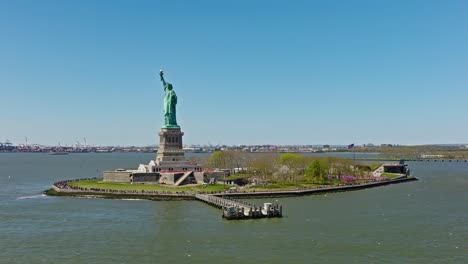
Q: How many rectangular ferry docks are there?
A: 1